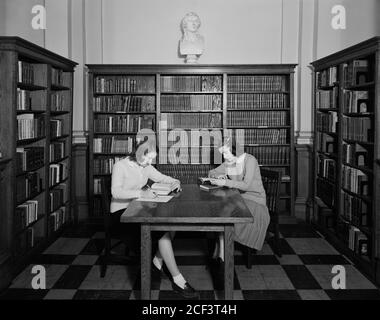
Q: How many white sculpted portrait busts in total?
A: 1